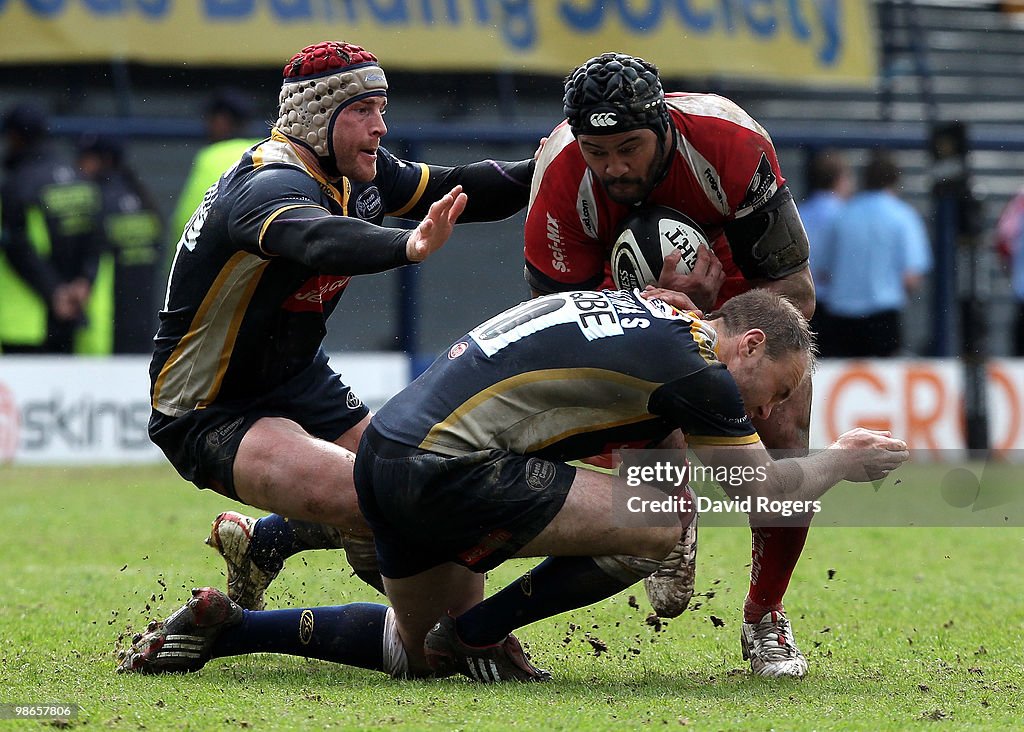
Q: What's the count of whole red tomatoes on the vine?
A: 0